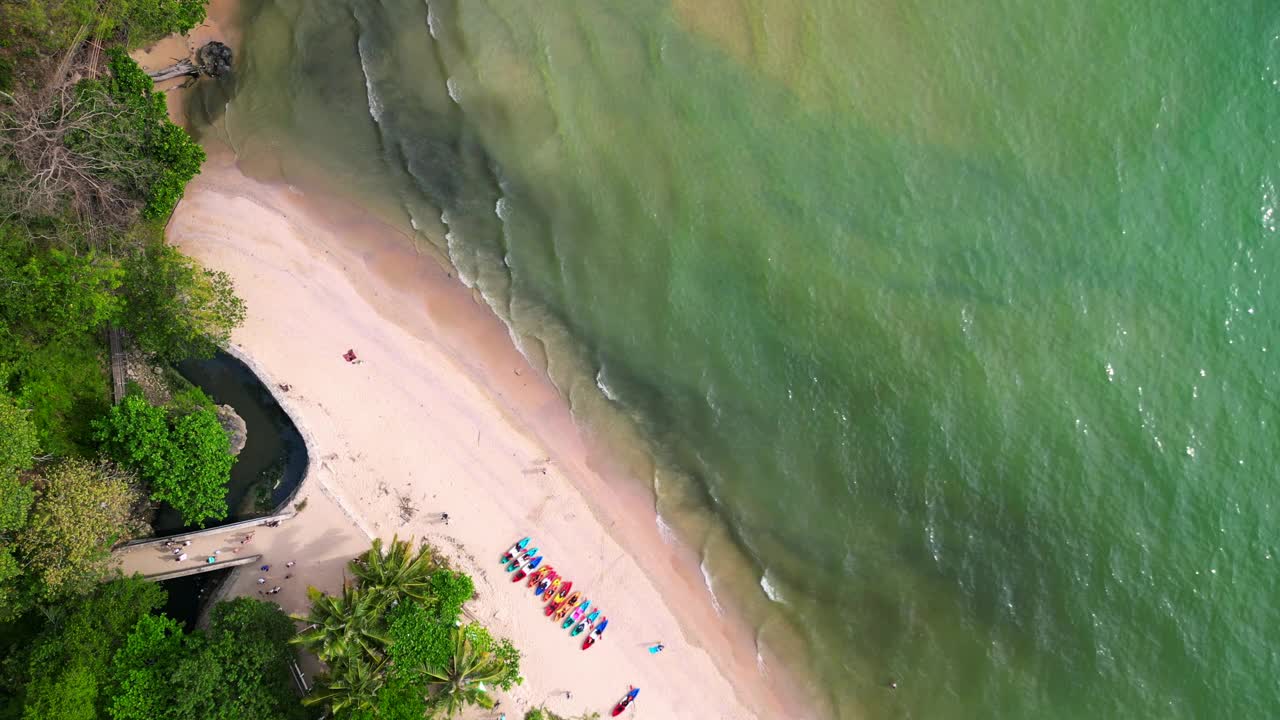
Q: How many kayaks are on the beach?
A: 12